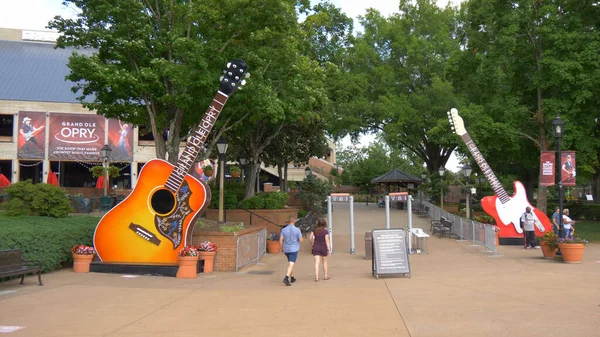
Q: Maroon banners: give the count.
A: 5